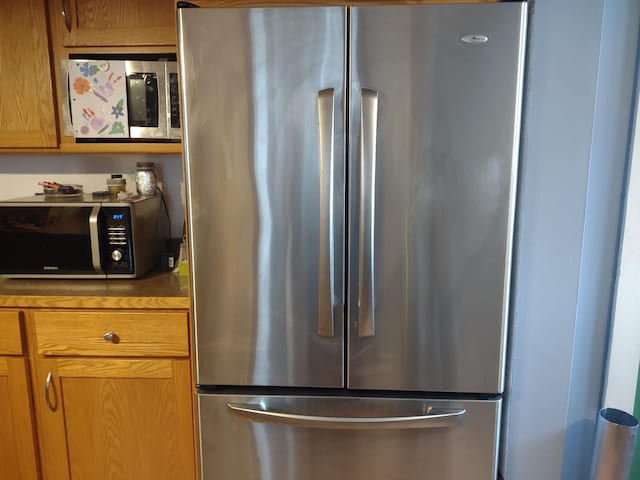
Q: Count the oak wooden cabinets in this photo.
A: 4